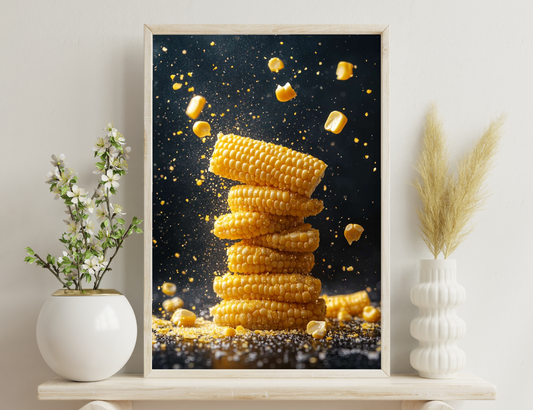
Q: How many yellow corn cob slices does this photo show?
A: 8